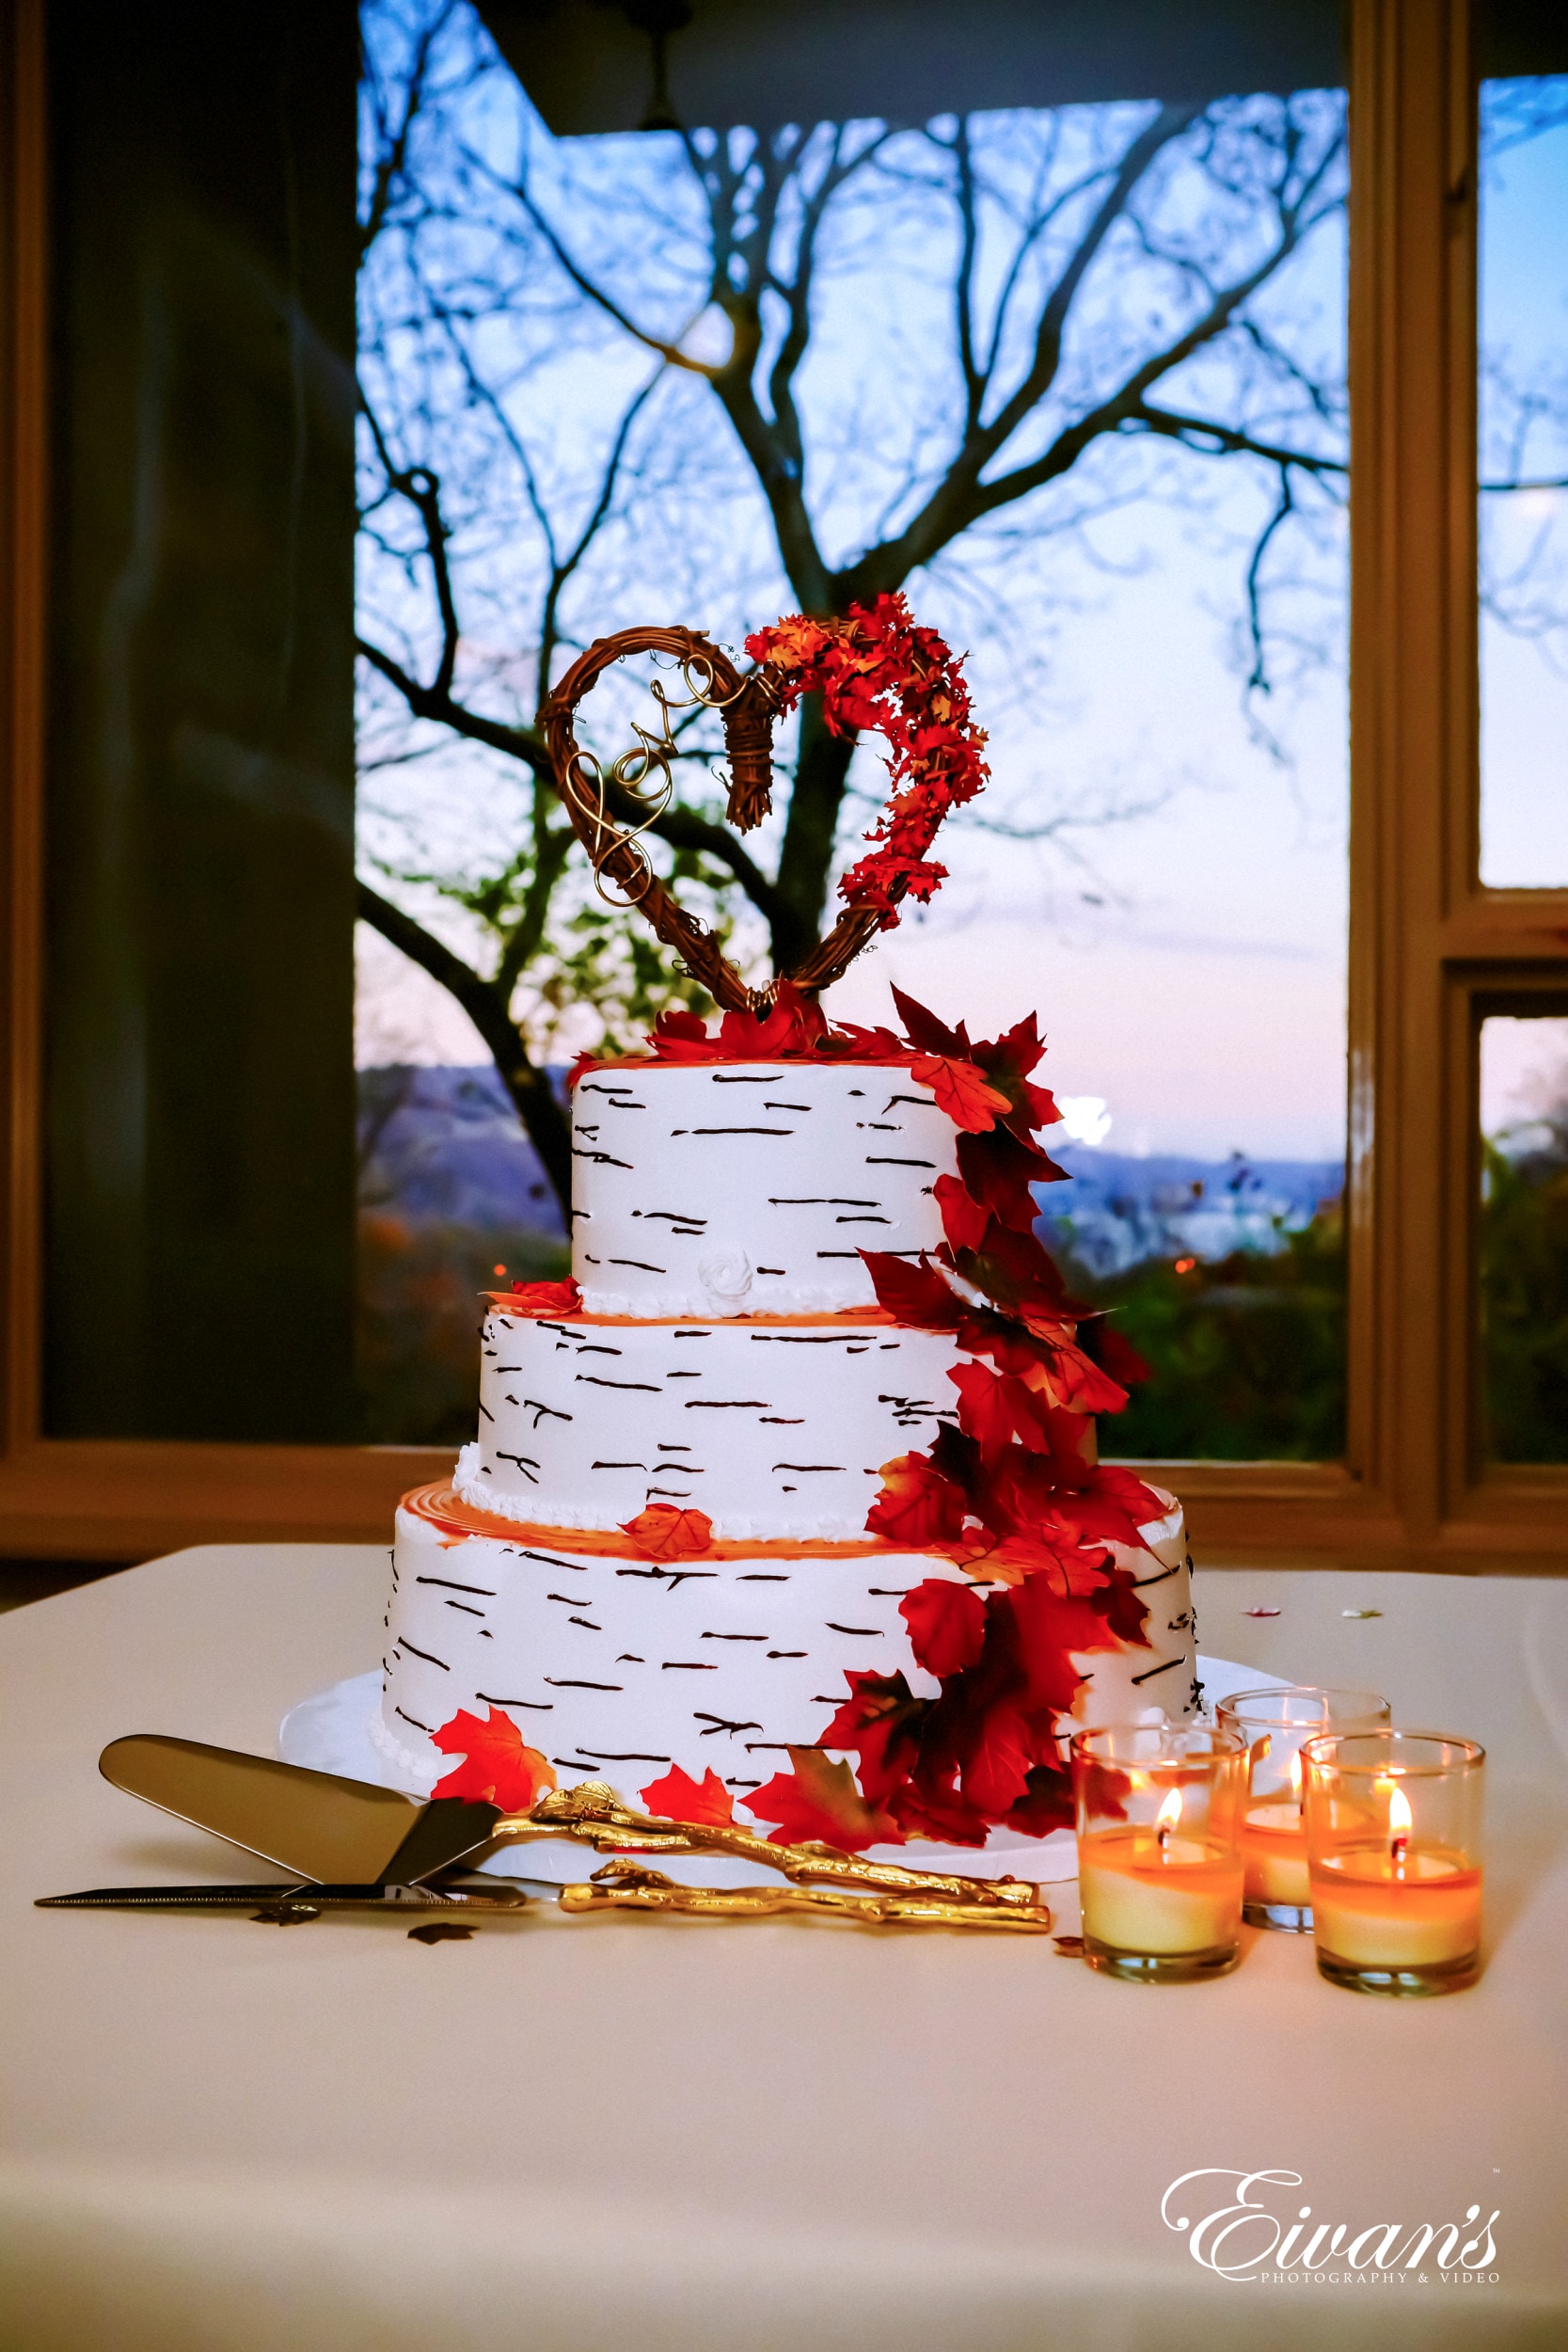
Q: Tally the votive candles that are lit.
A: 3